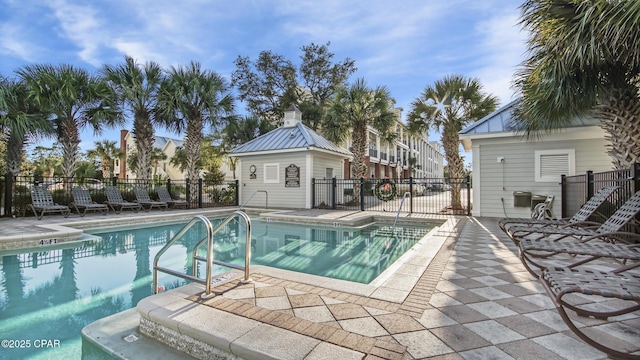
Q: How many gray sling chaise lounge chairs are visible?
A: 9